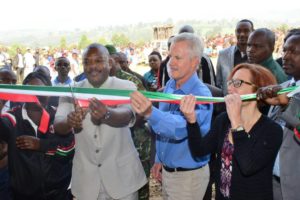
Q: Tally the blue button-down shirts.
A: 1